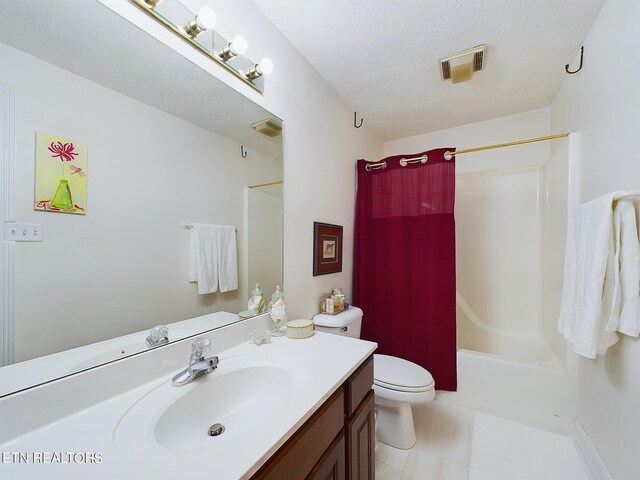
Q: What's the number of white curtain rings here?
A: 5